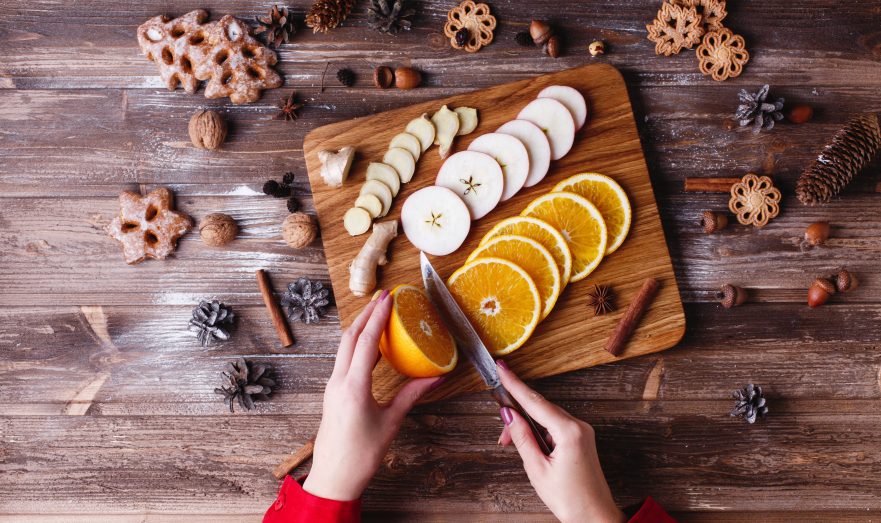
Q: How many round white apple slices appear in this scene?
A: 6